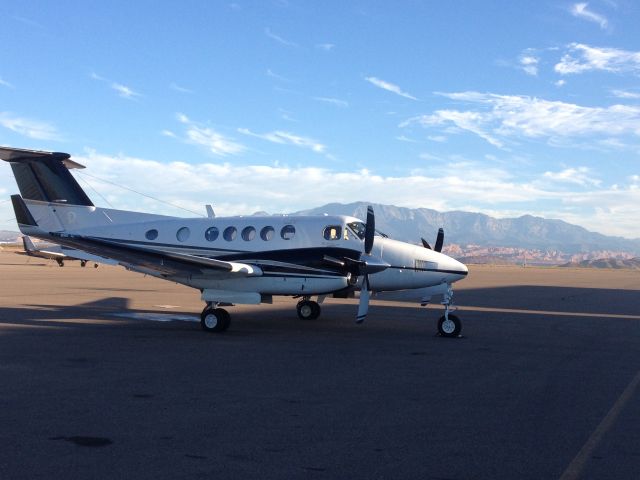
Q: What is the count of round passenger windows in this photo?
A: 7